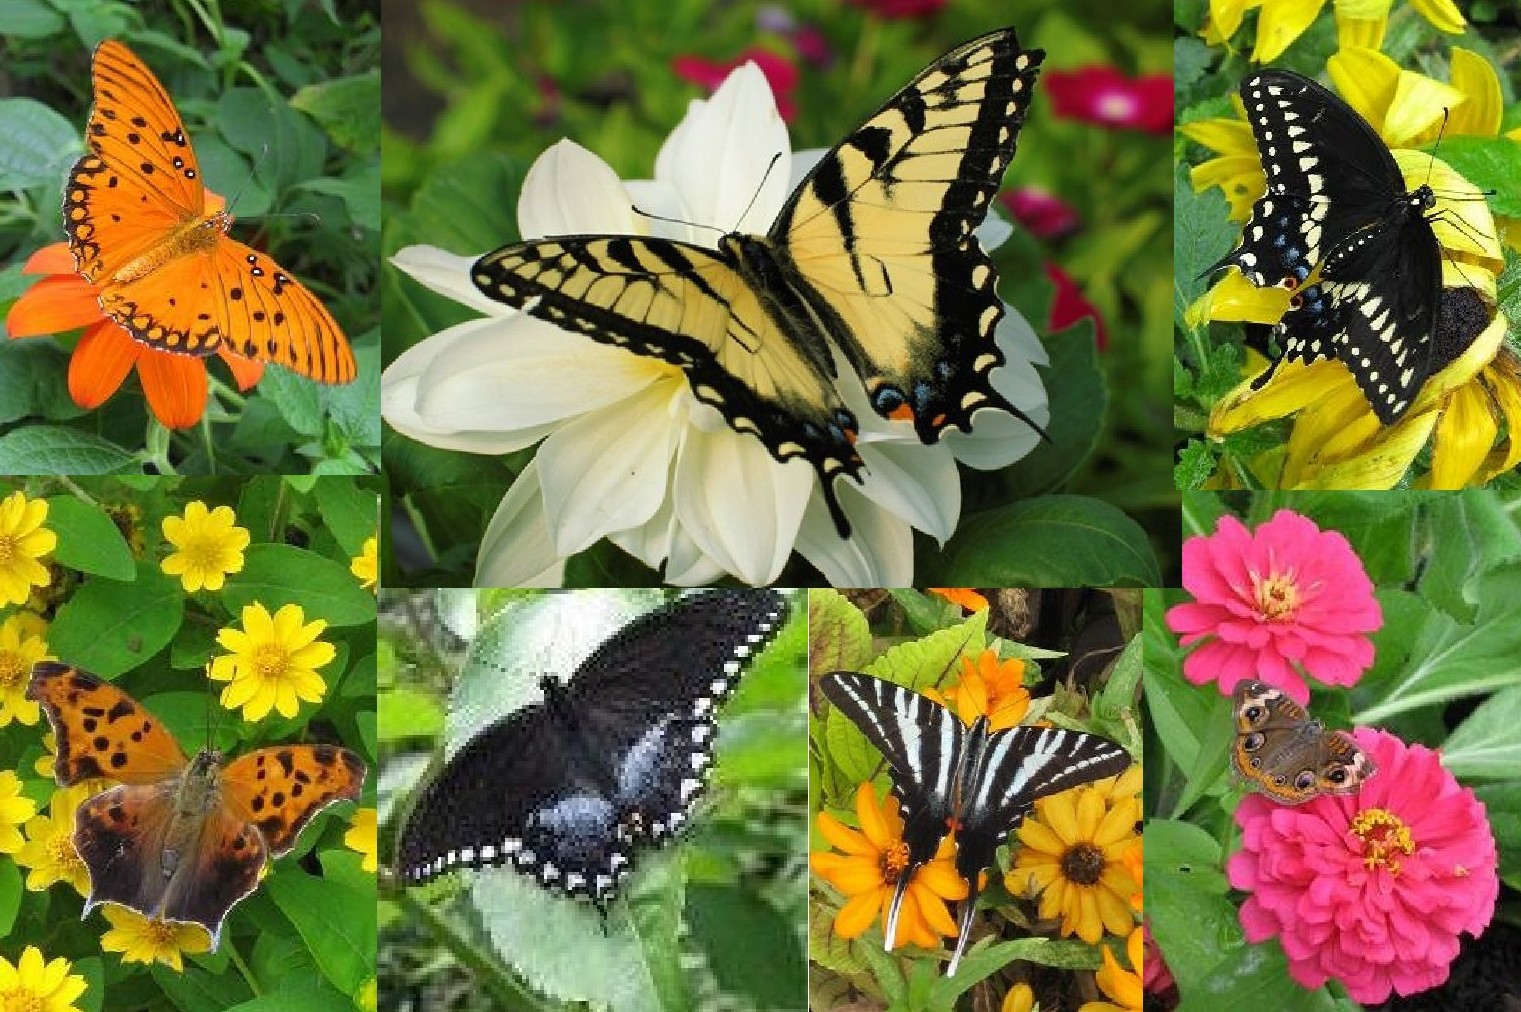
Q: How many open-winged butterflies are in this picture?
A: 7